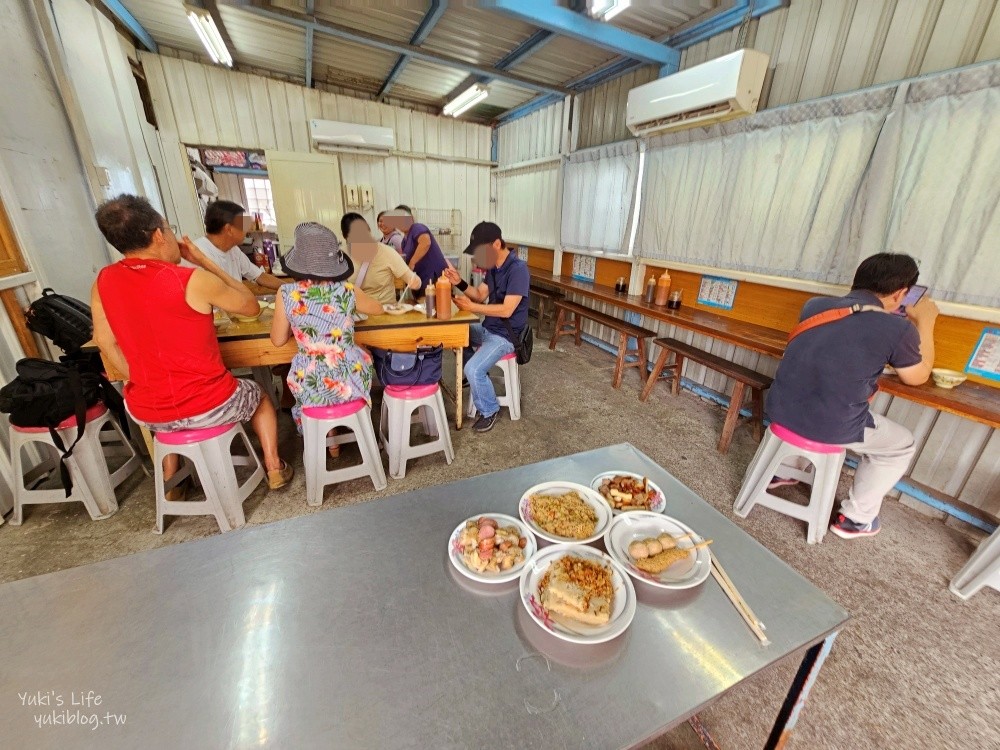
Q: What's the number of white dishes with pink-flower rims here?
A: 5